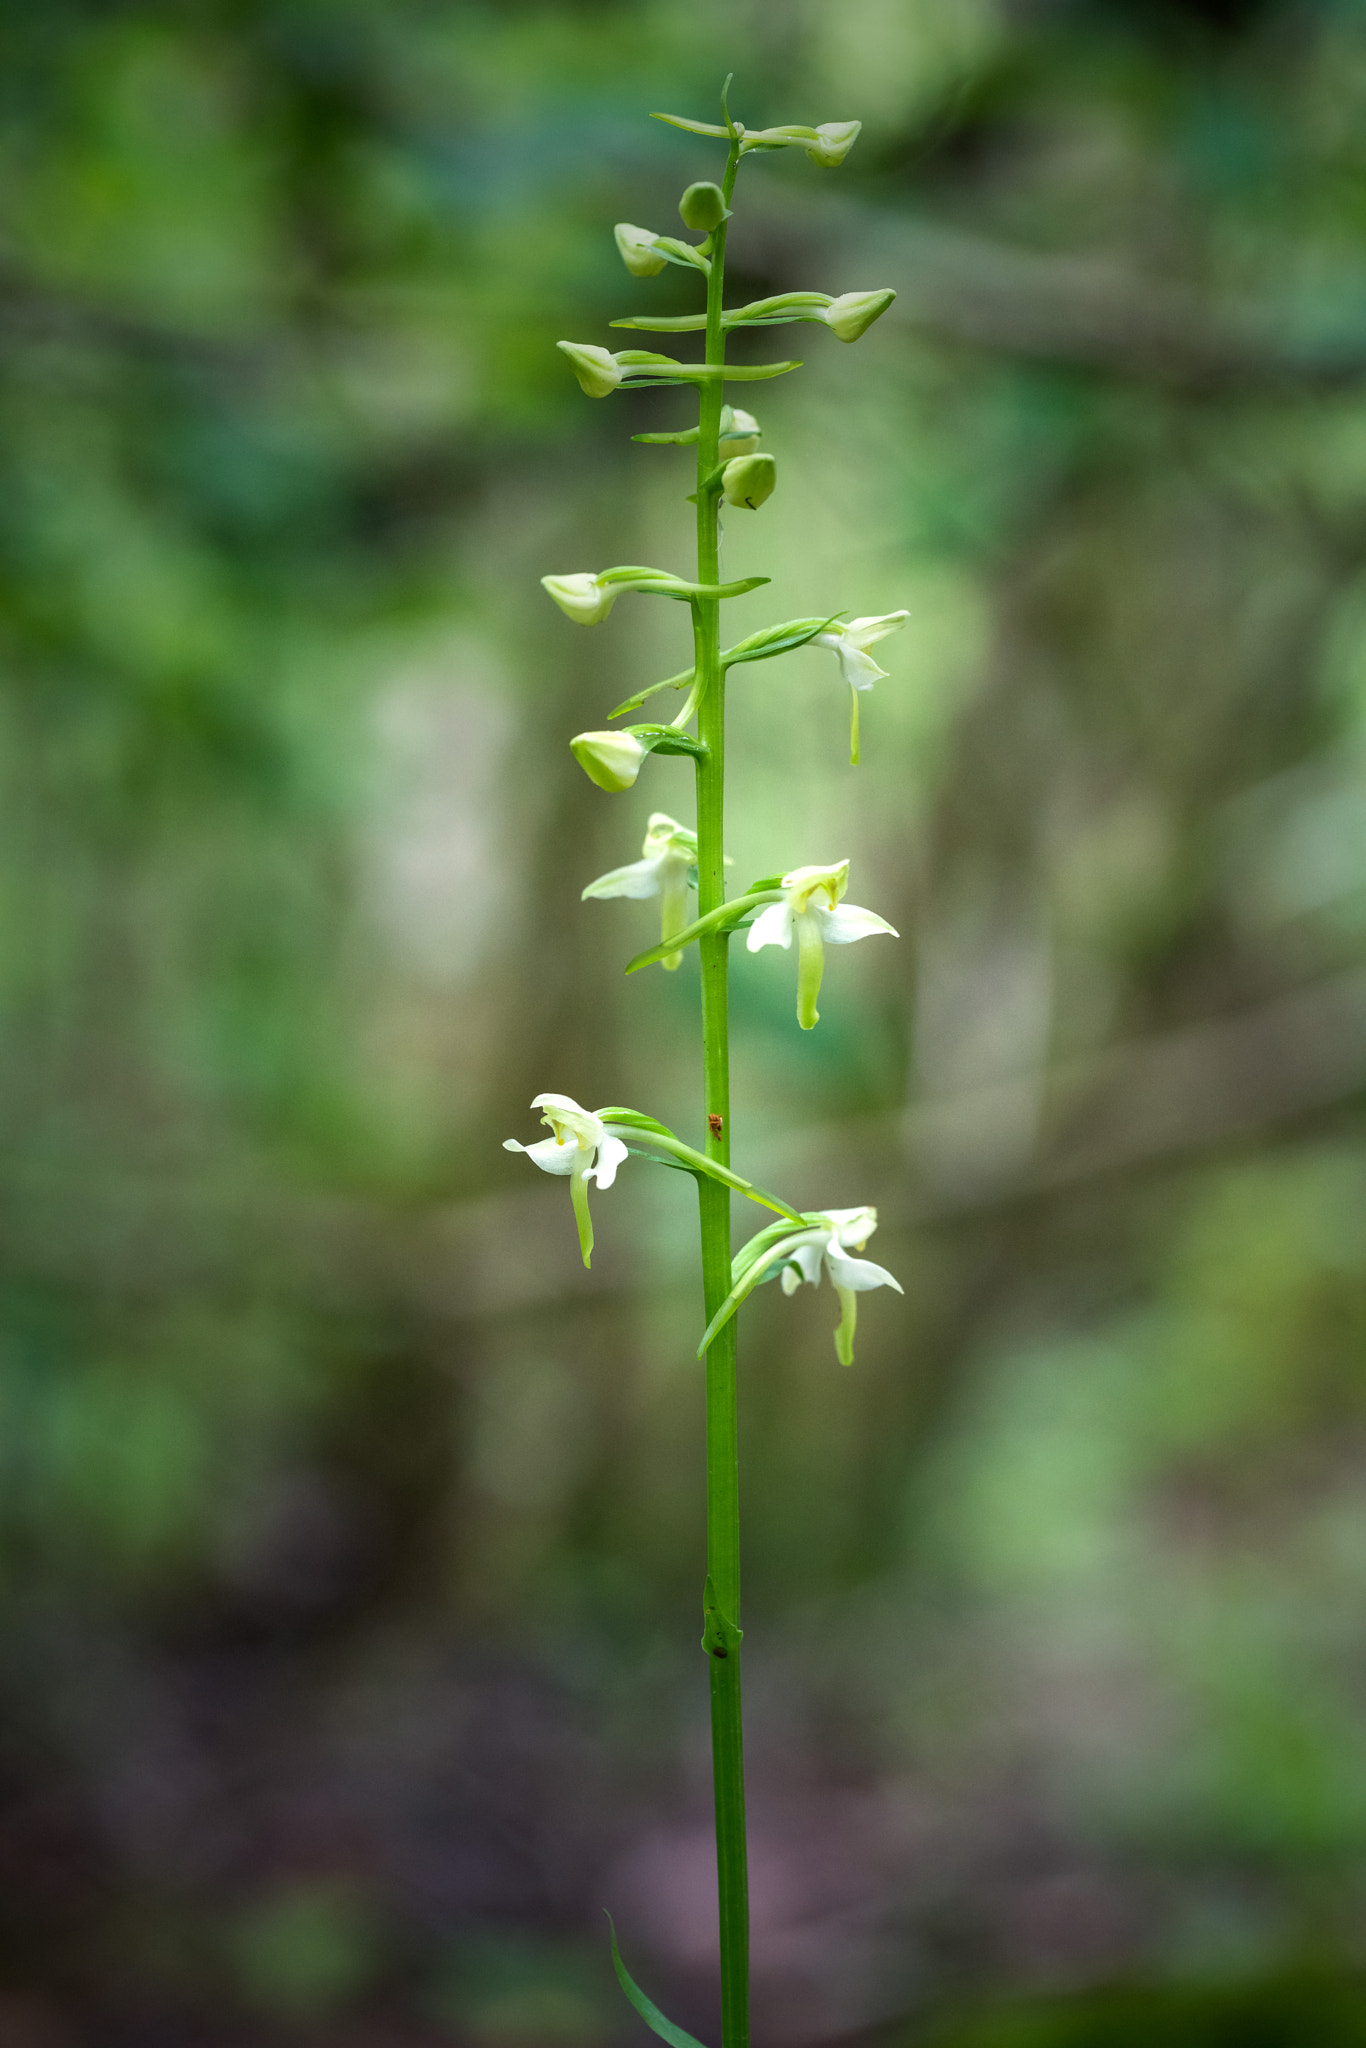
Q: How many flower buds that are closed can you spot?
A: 9